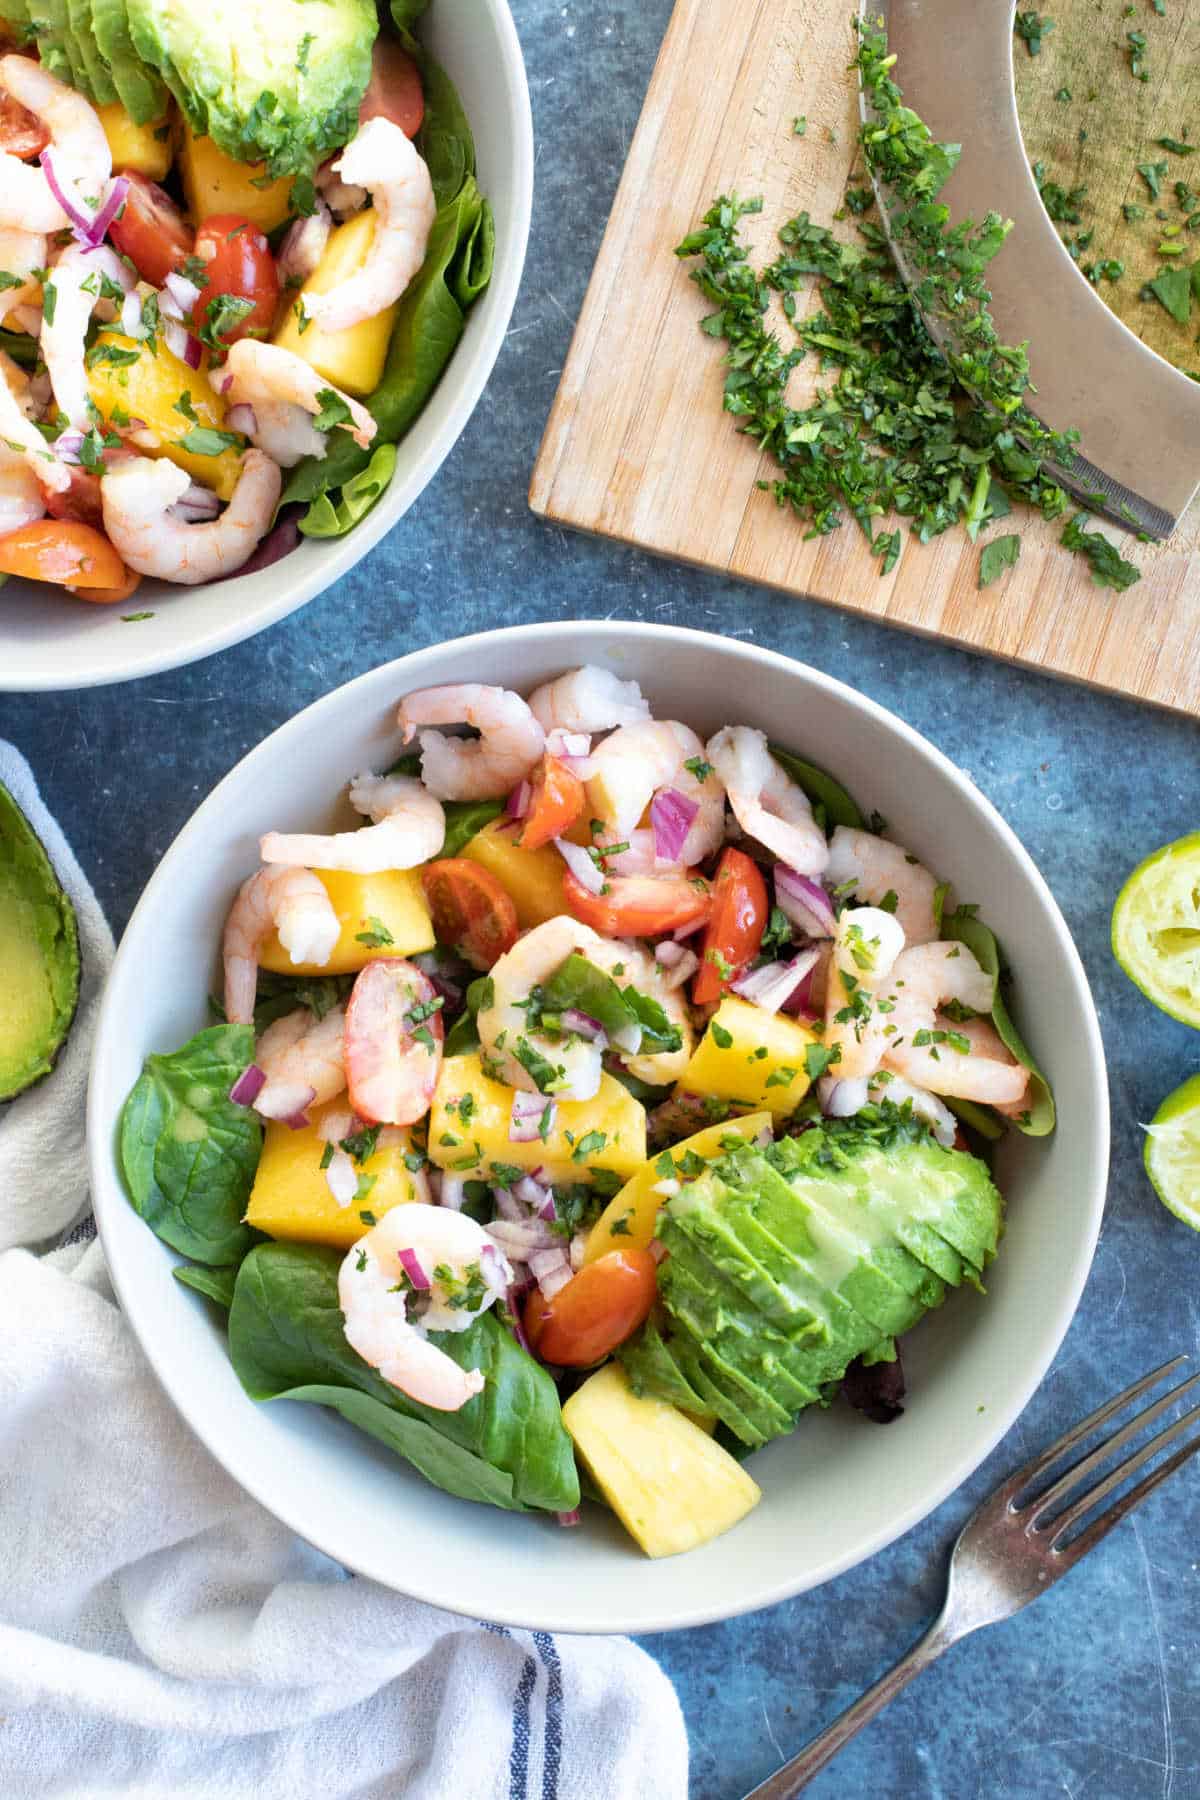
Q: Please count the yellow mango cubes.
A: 11